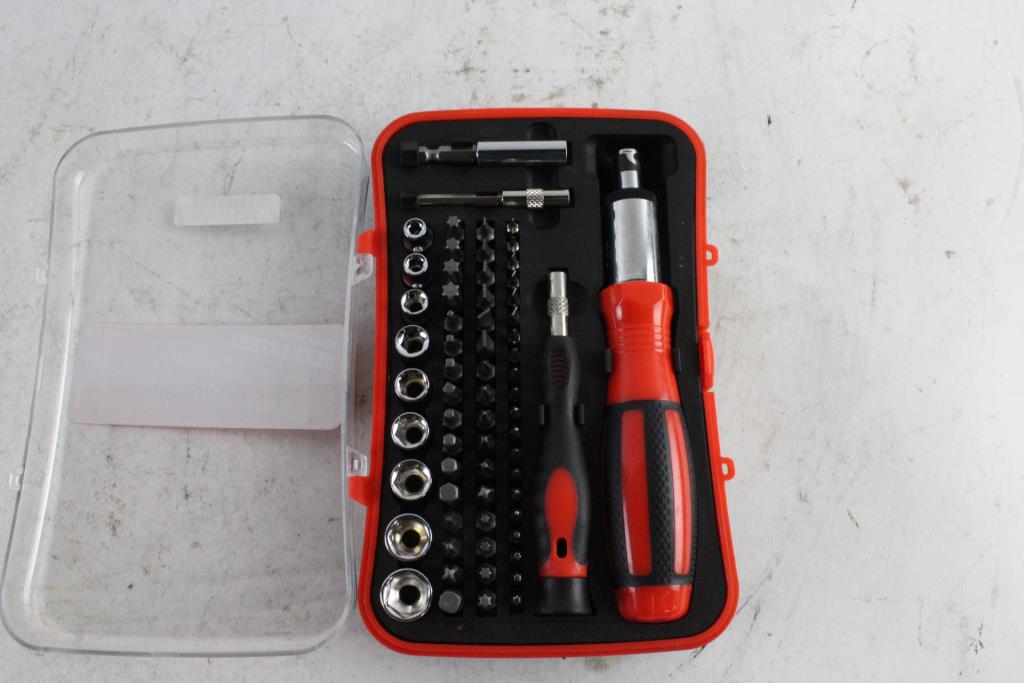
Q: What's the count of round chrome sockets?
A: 9